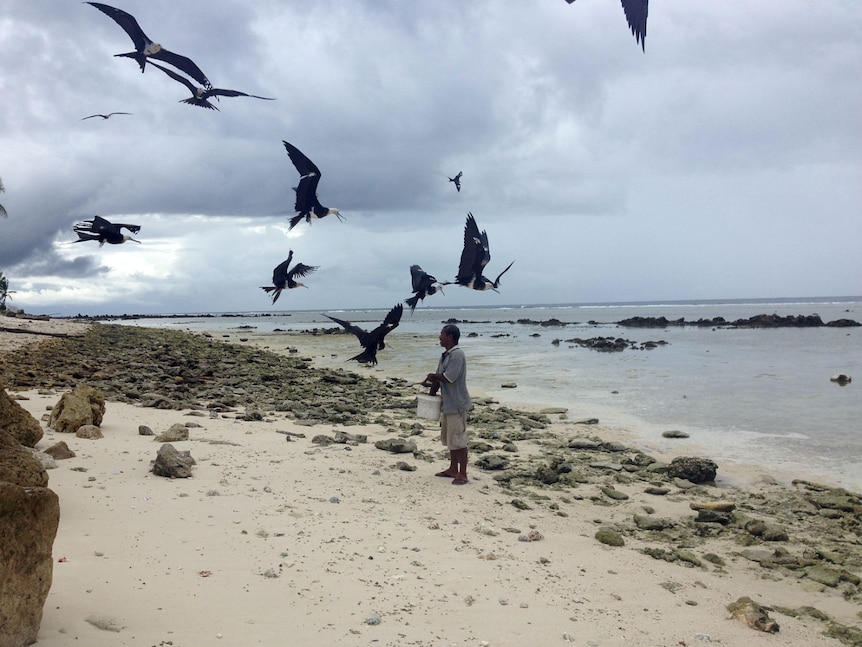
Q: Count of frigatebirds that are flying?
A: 11